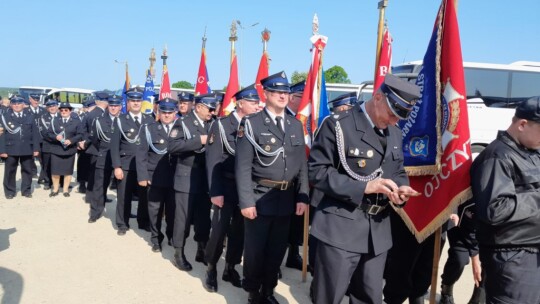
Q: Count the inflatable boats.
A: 0